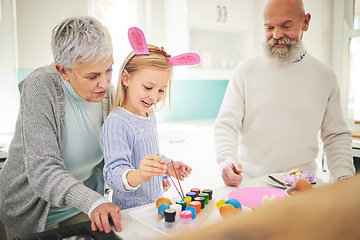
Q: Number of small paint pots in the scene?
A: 12